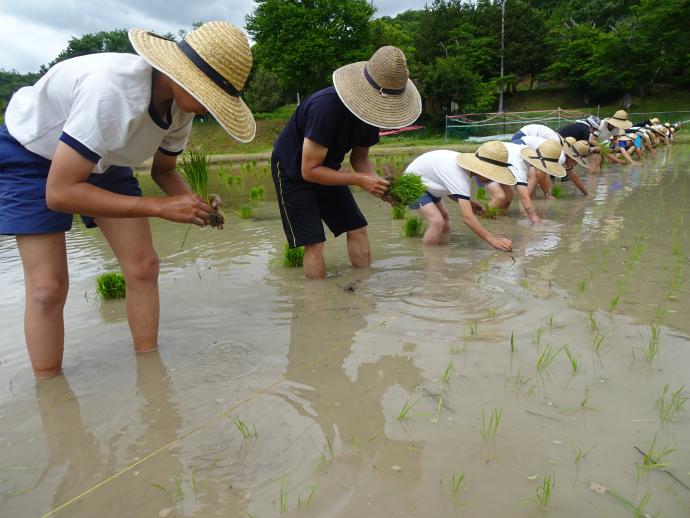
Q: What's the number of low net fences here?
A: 1